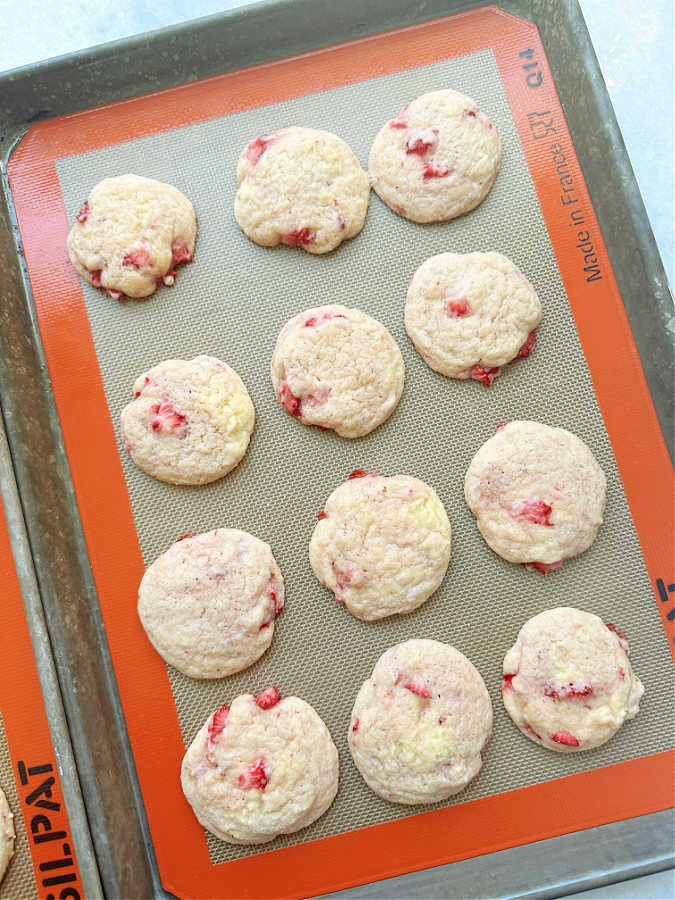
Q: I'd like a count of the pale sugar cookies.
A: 12